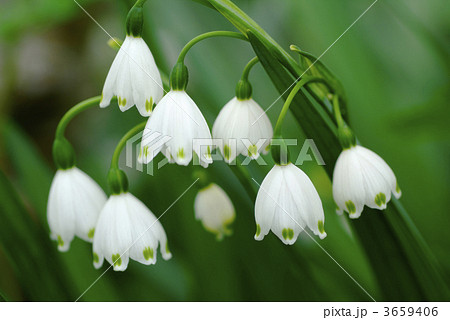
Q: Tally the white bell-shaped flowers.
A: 8